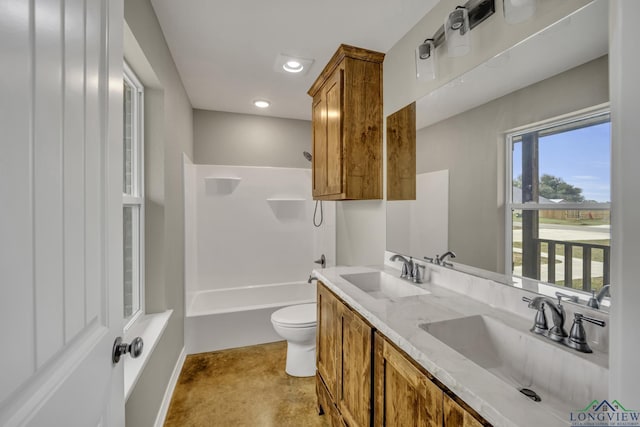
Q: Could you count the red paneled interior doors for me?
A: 0